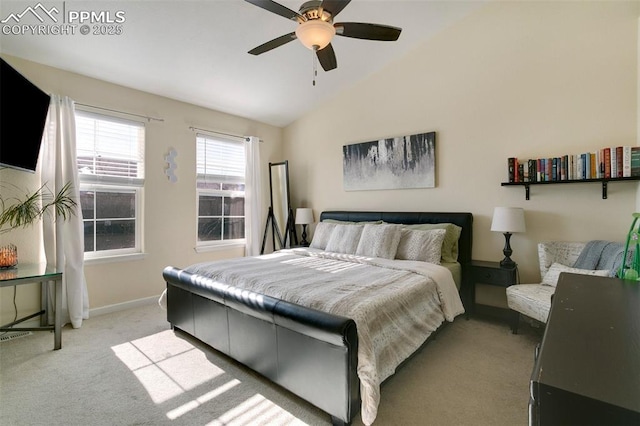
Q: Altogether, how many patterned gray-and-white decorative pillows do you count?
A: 4